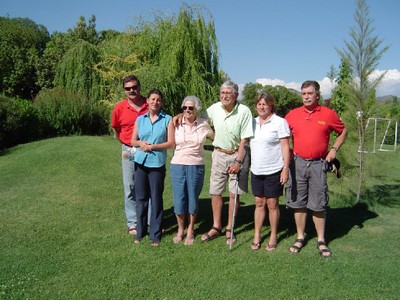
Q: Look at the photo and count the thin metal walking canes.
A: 1